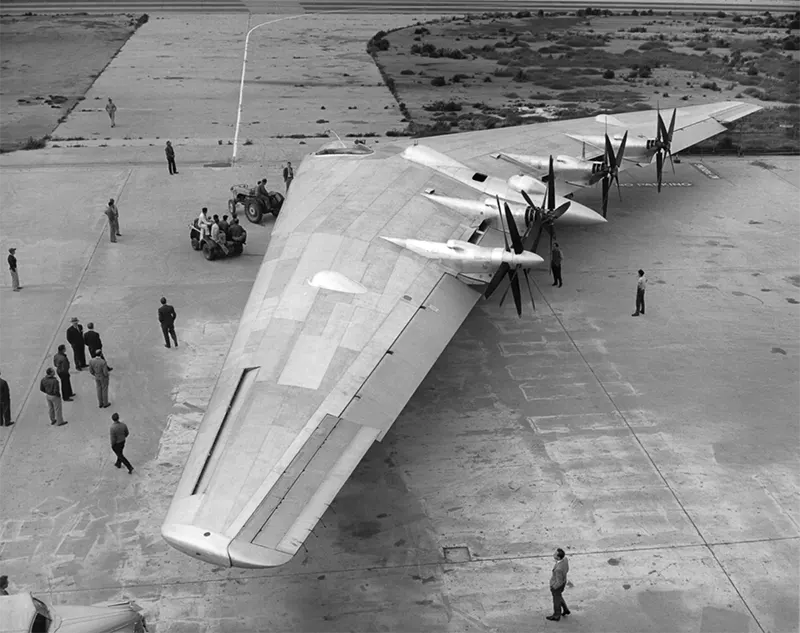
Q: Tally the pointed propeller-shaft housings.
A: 4